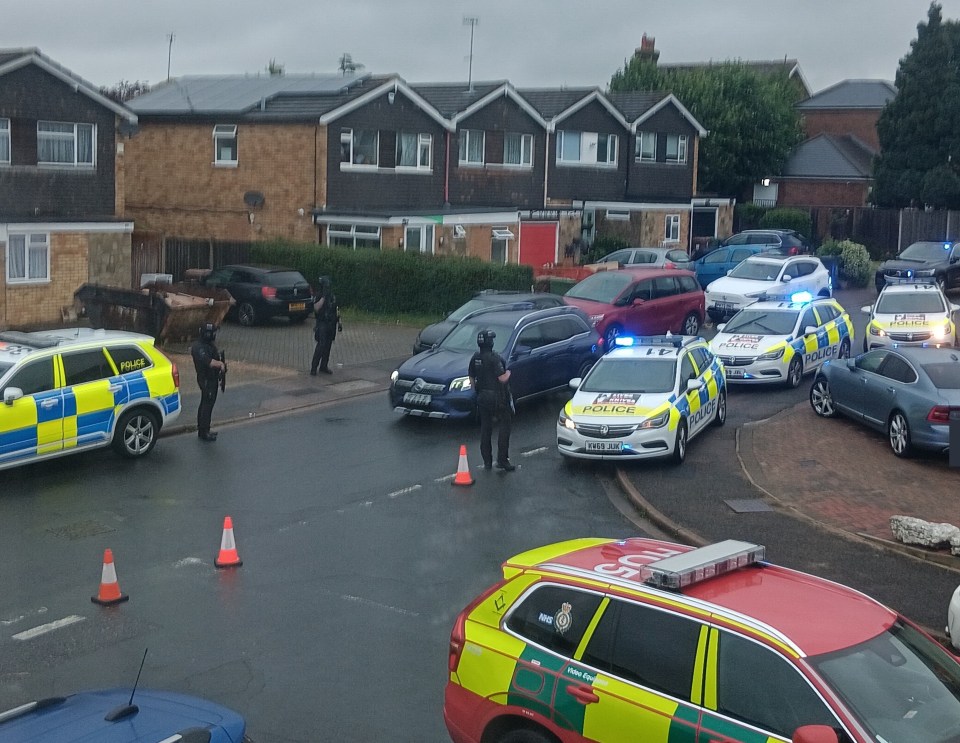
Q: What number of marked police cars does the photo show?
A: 4